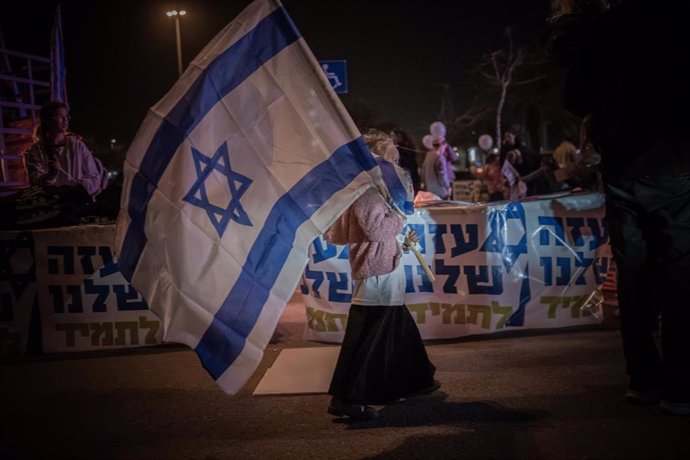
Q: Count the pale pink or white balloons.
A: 3